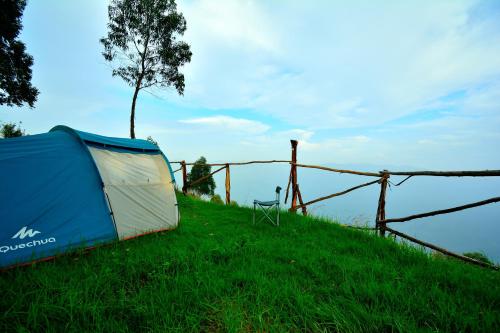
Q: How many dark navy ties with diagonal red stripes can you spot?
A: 0